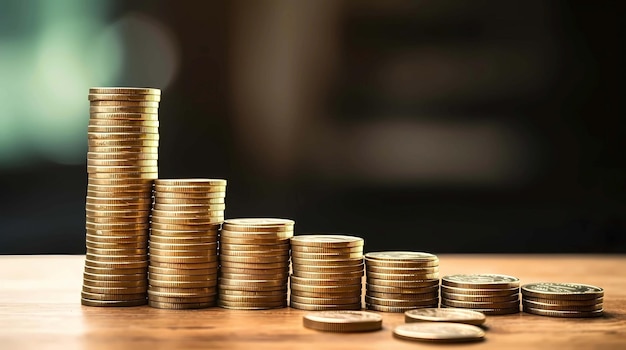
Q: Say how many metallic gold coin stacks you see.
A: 7